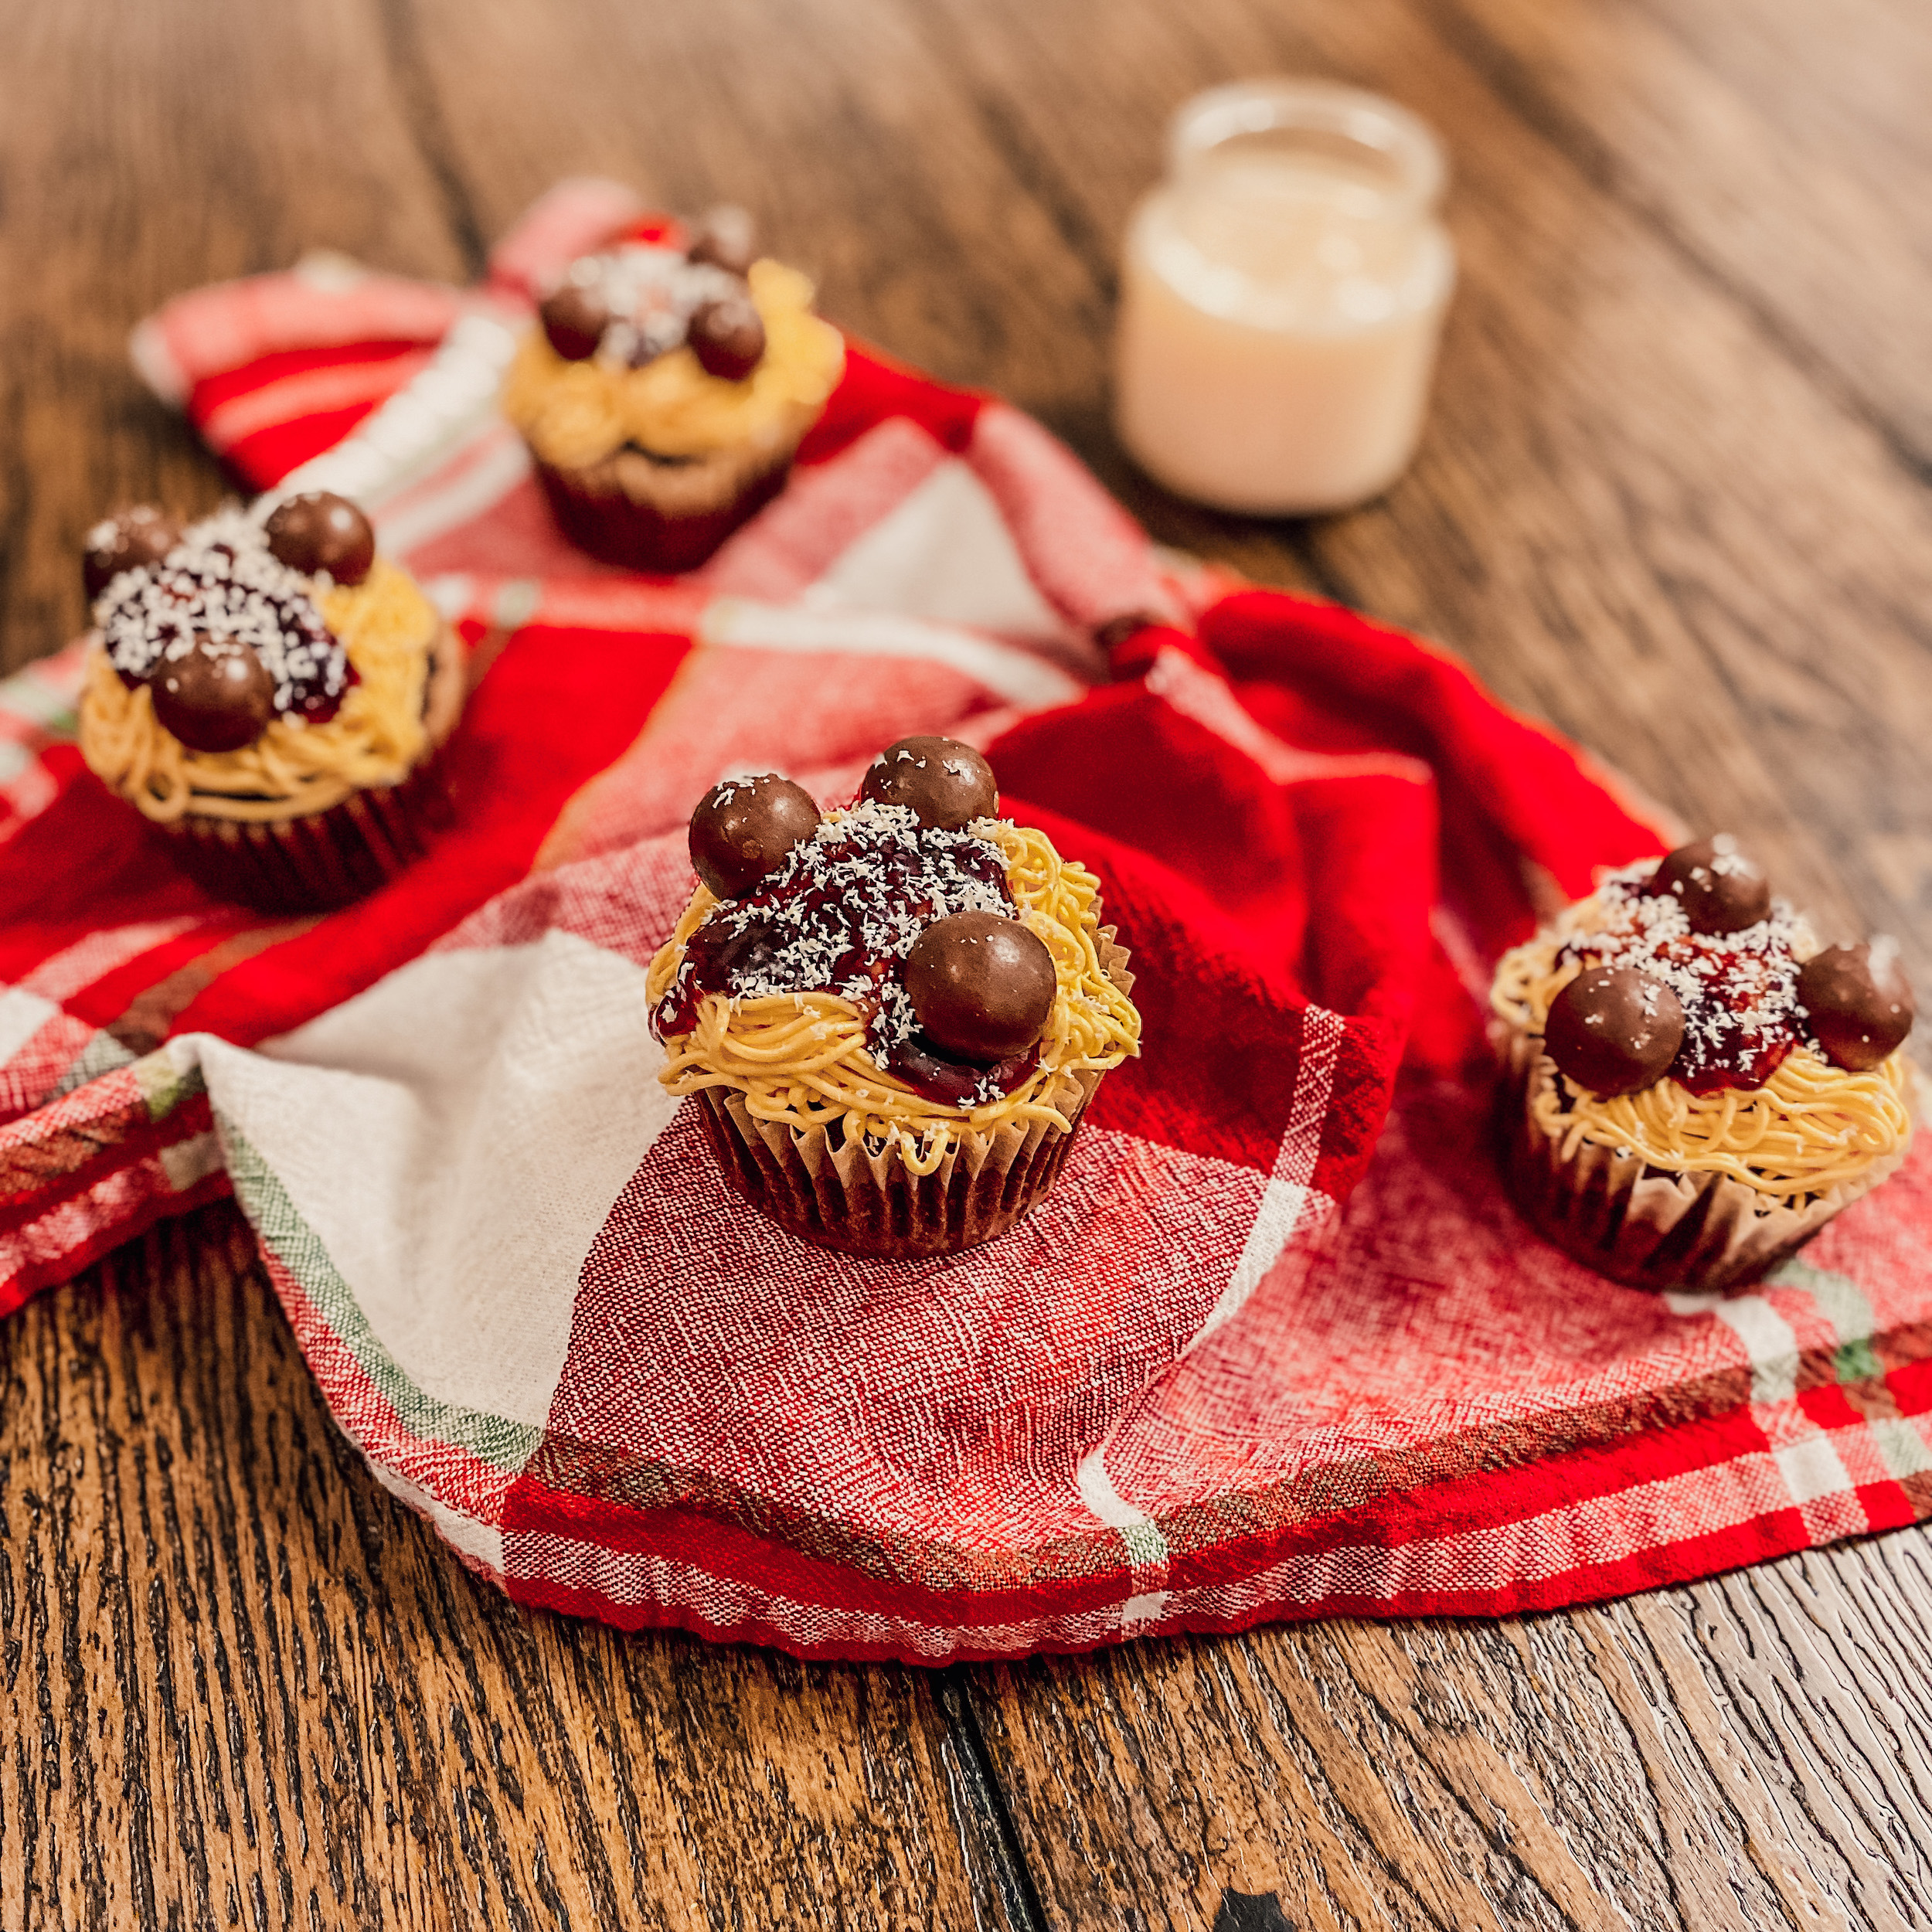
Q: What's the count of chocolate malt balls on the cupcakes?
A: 12